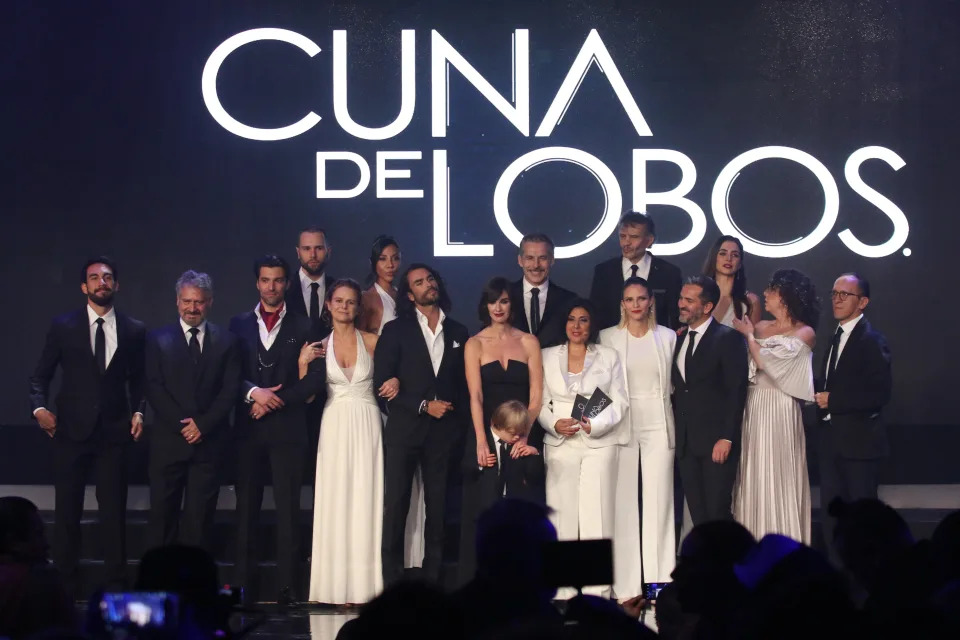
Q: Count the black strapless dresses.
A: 1